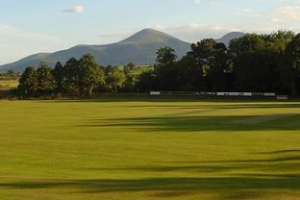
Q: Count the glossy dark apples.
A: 0